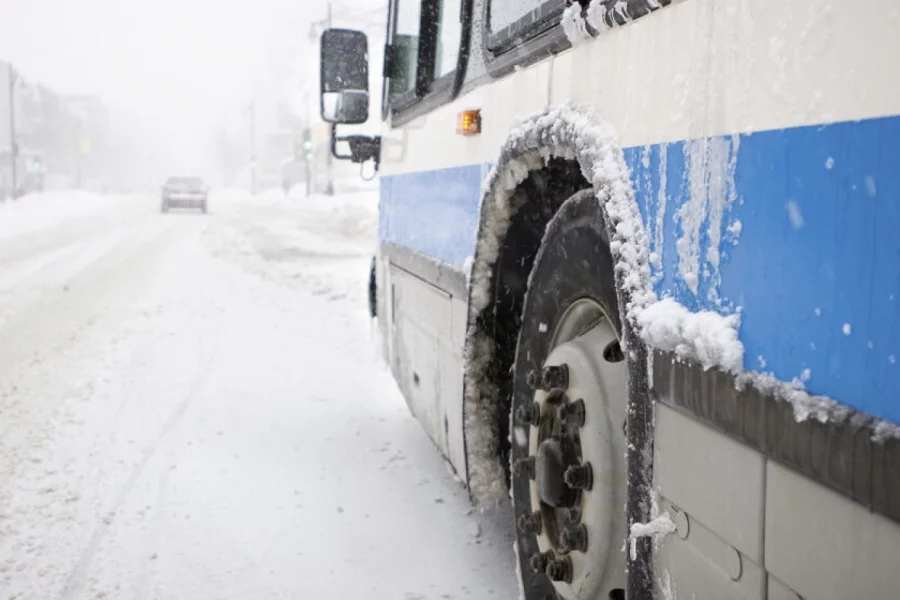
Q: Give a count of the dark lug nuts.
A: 10